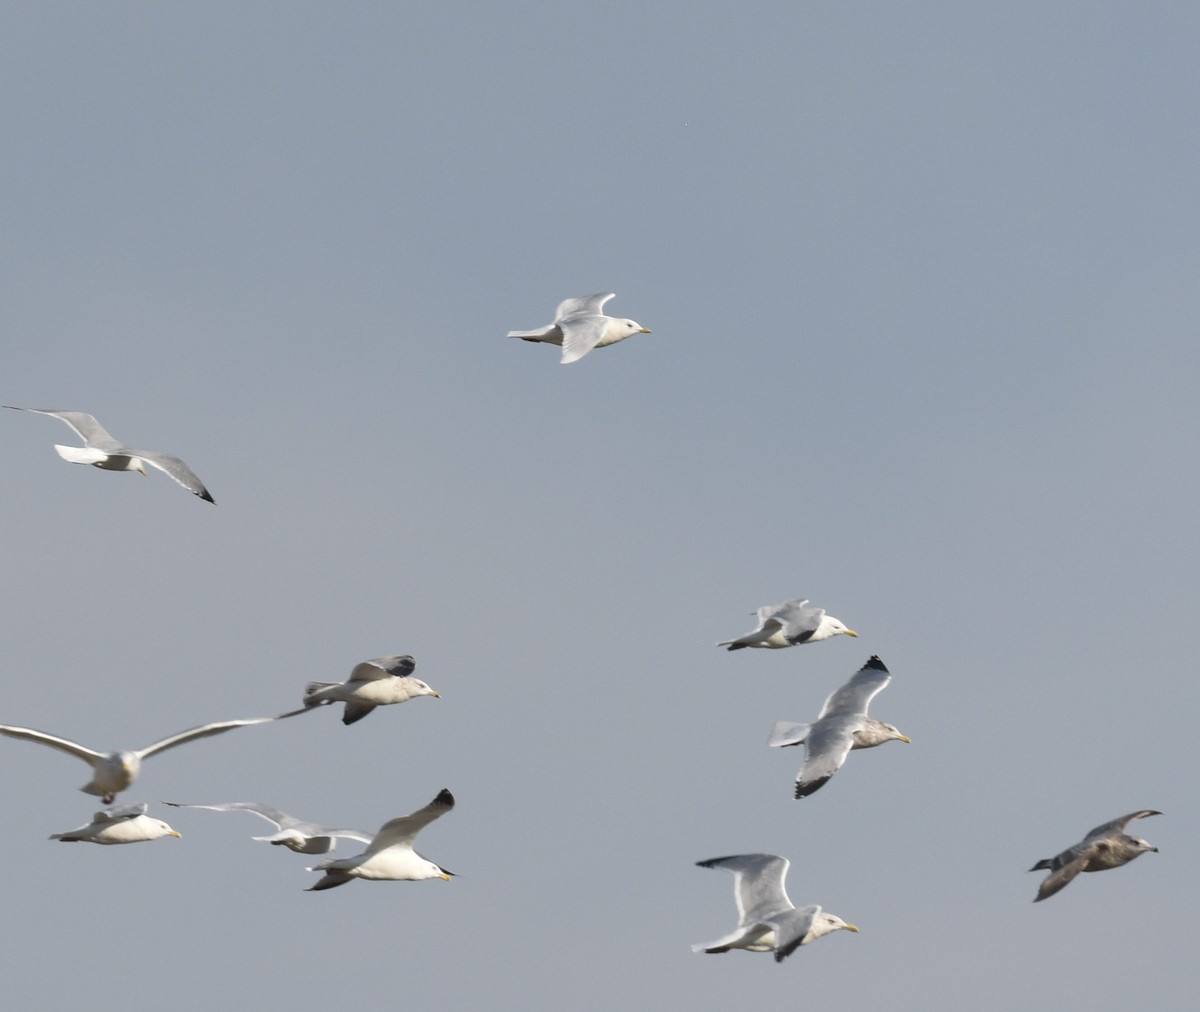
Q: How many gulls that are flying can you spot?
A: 11